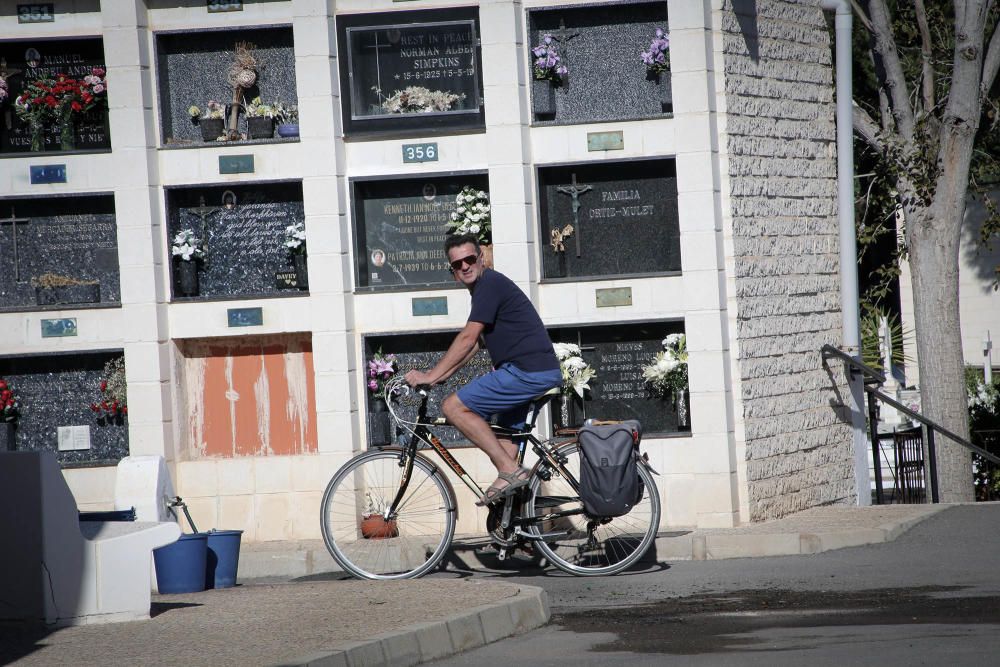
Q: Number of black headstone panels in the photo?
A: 11